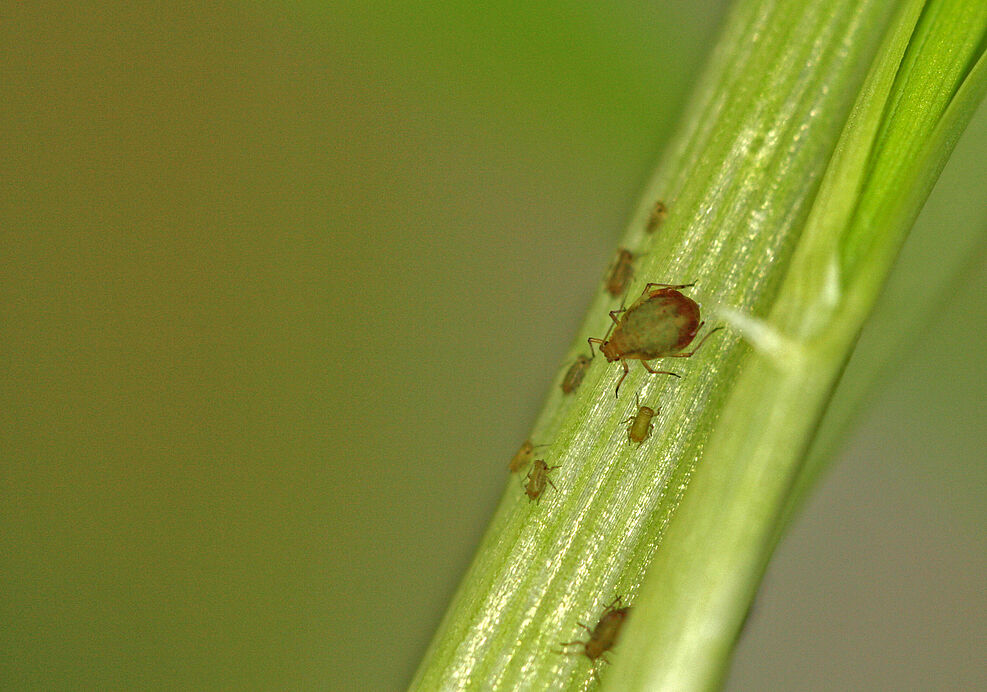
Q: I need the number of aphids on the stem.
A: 8